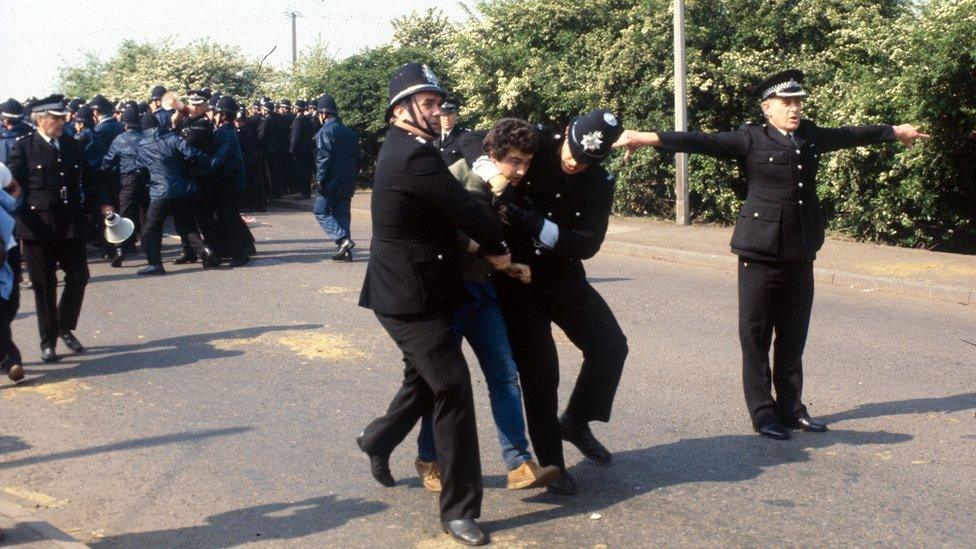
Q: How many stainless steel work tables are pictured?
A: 0